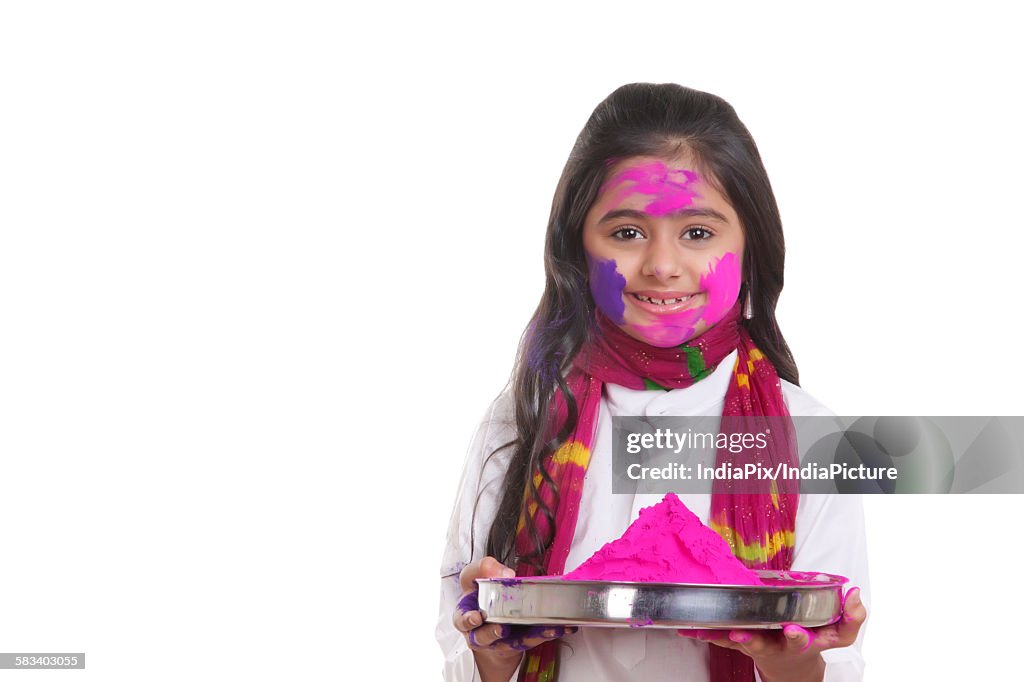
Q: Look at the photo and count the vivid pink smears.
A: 3